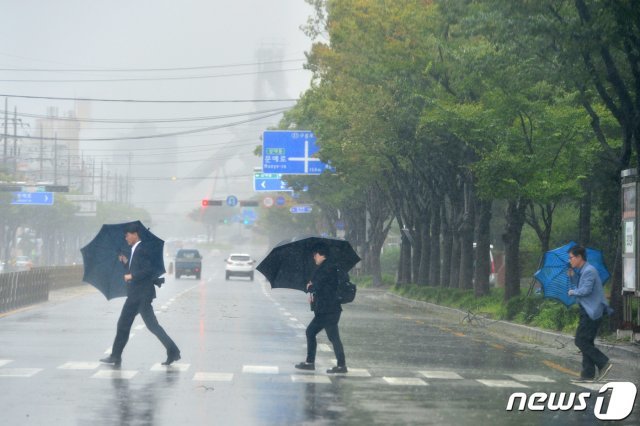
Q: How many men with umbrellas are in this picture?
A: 3